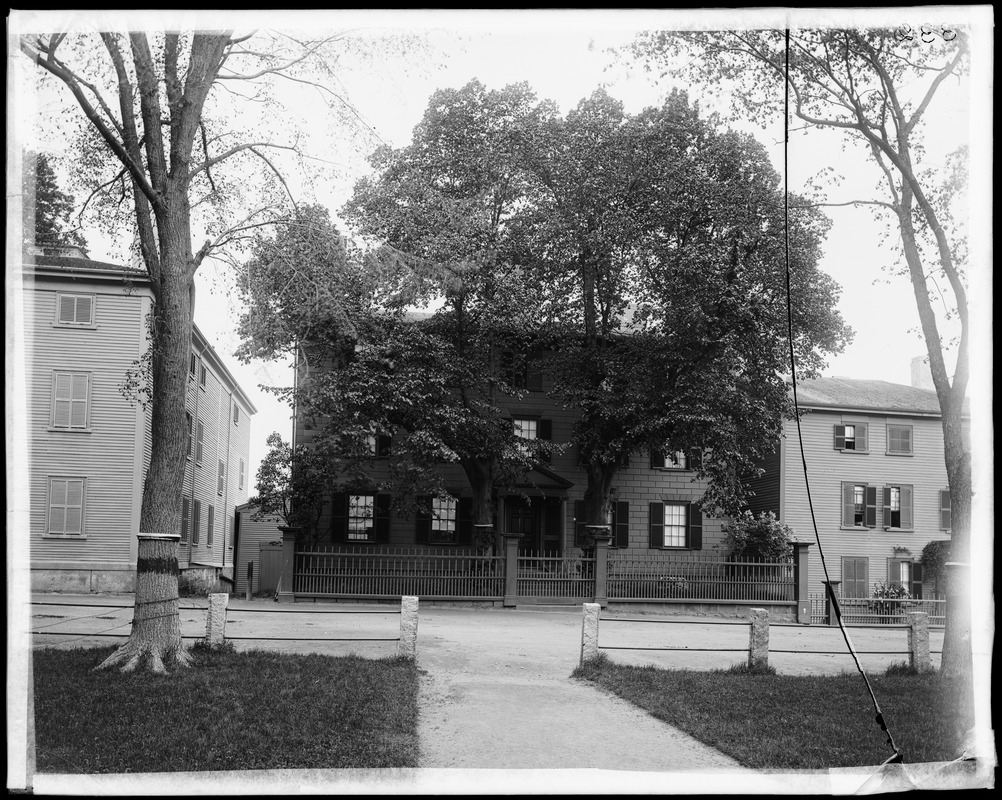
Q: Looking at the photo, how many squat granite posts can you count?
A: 5